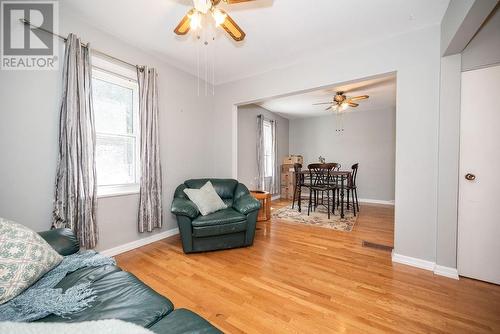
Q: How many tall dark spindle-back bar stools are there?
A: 4